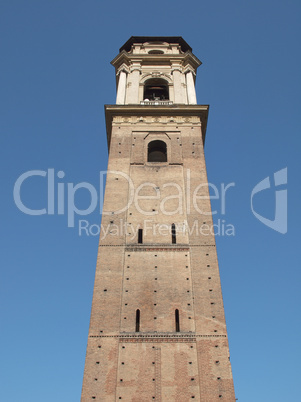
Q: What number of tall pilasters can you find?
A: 4